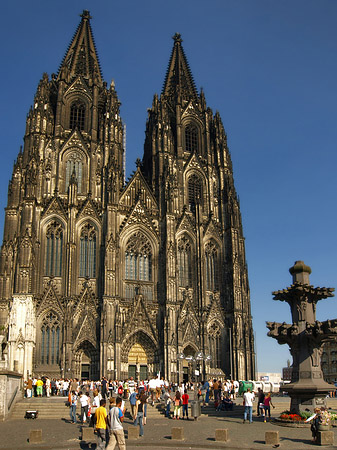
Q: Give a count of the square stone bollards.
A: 7